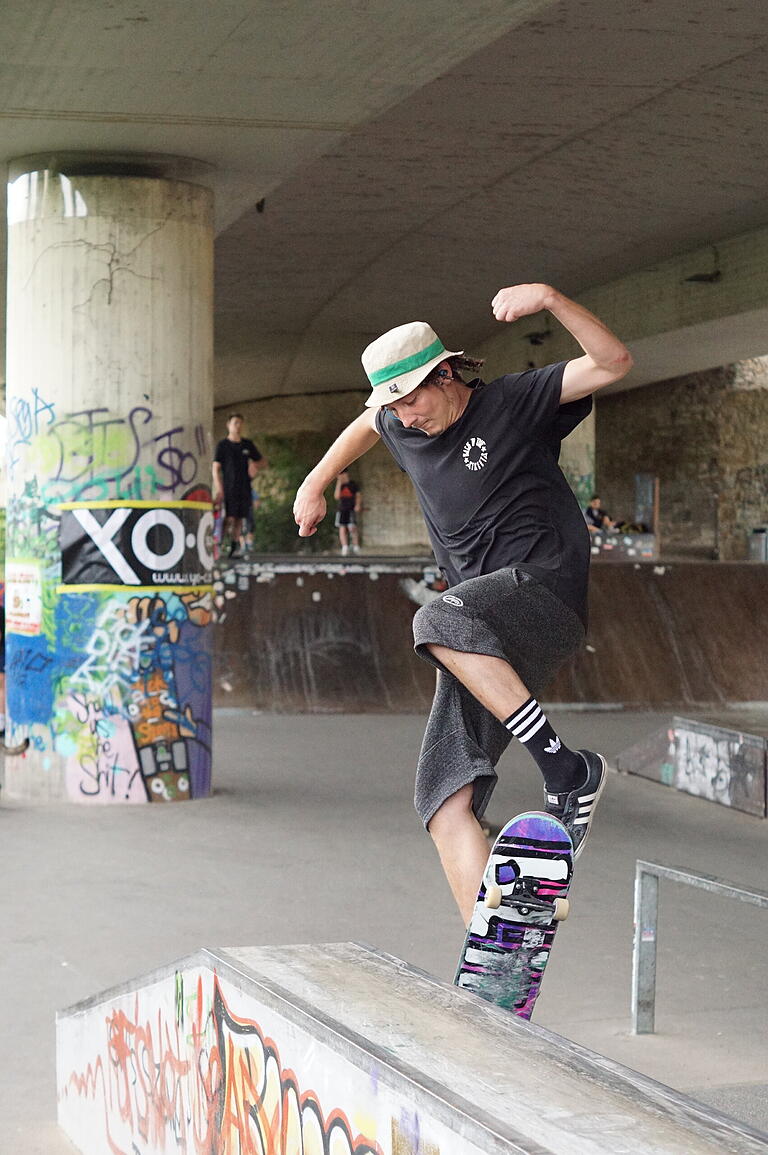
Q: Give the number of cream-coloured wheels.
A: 2